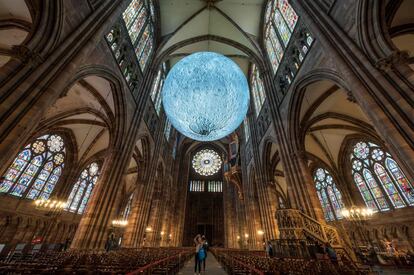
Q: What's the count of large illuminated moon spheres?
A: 1